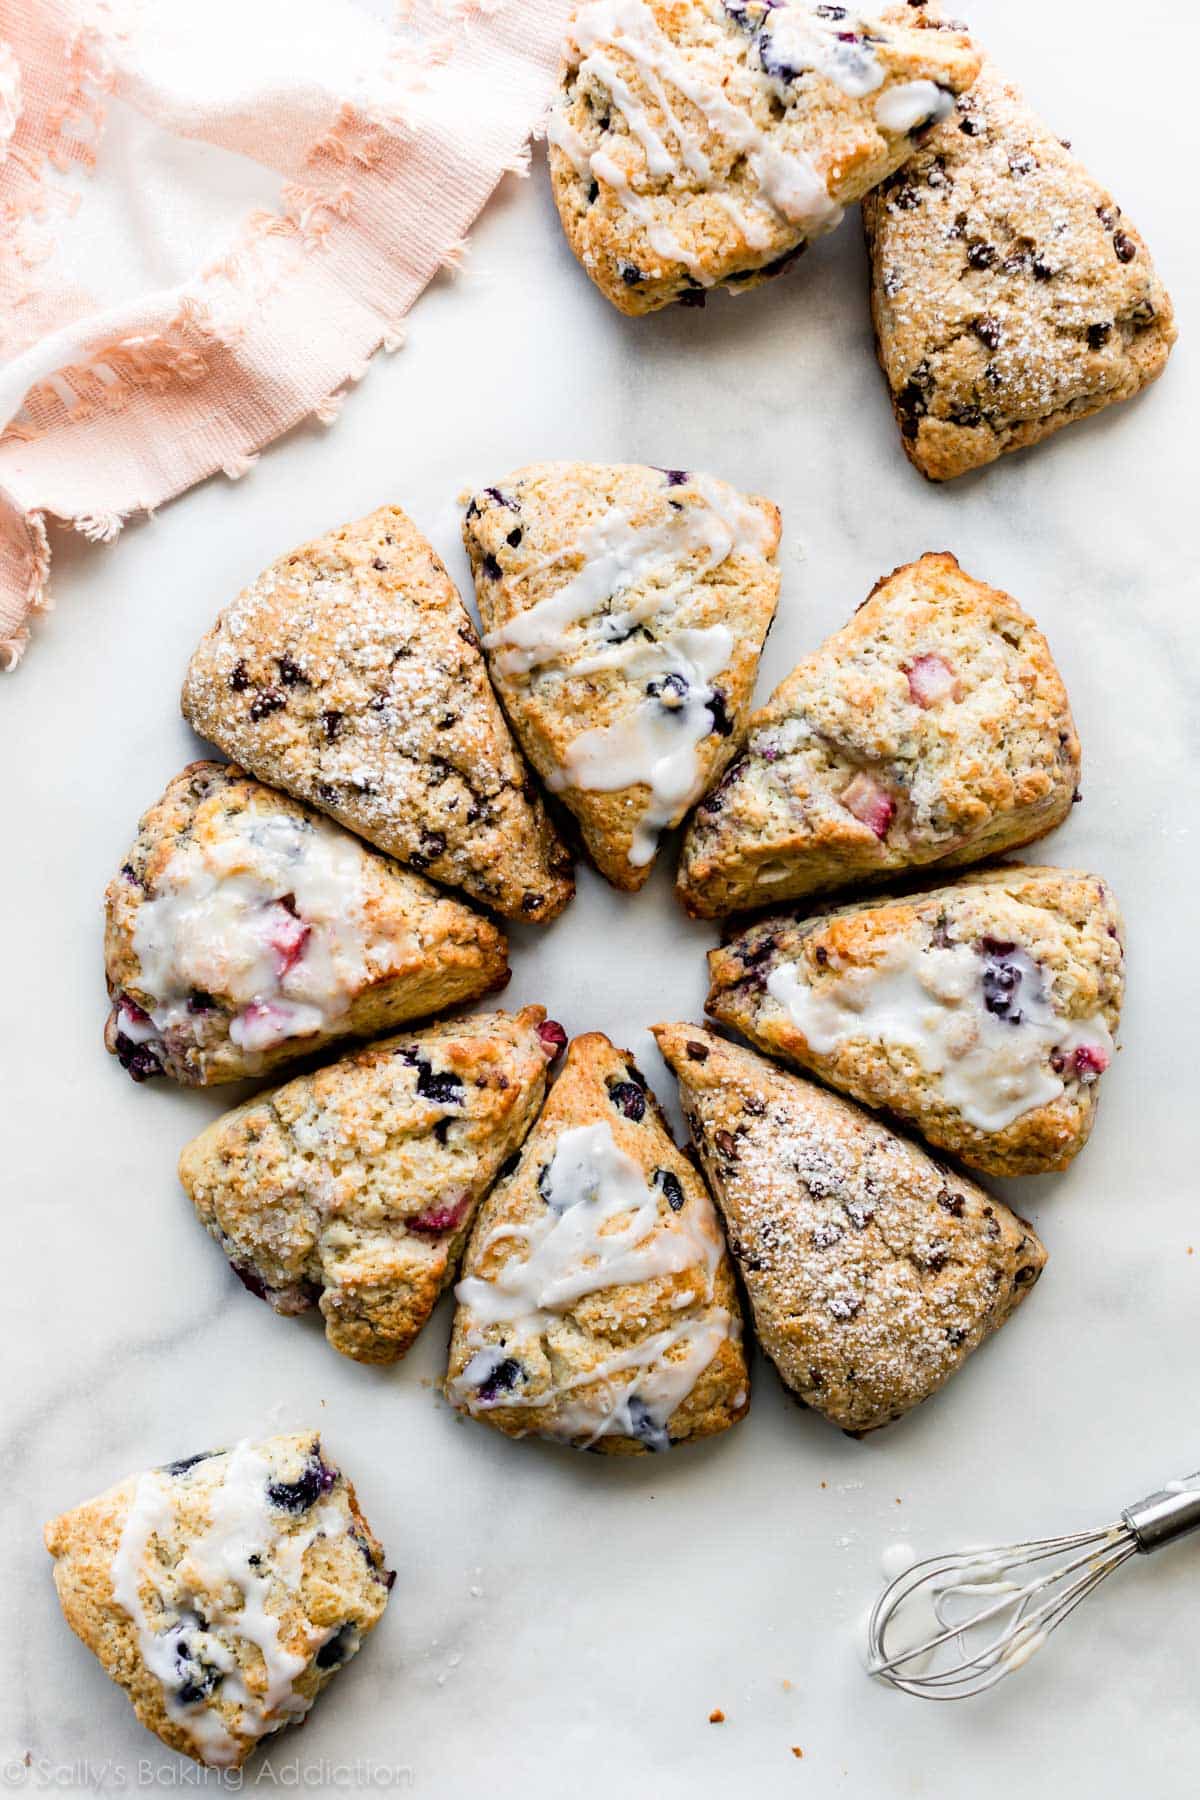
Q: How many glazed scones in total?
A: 6